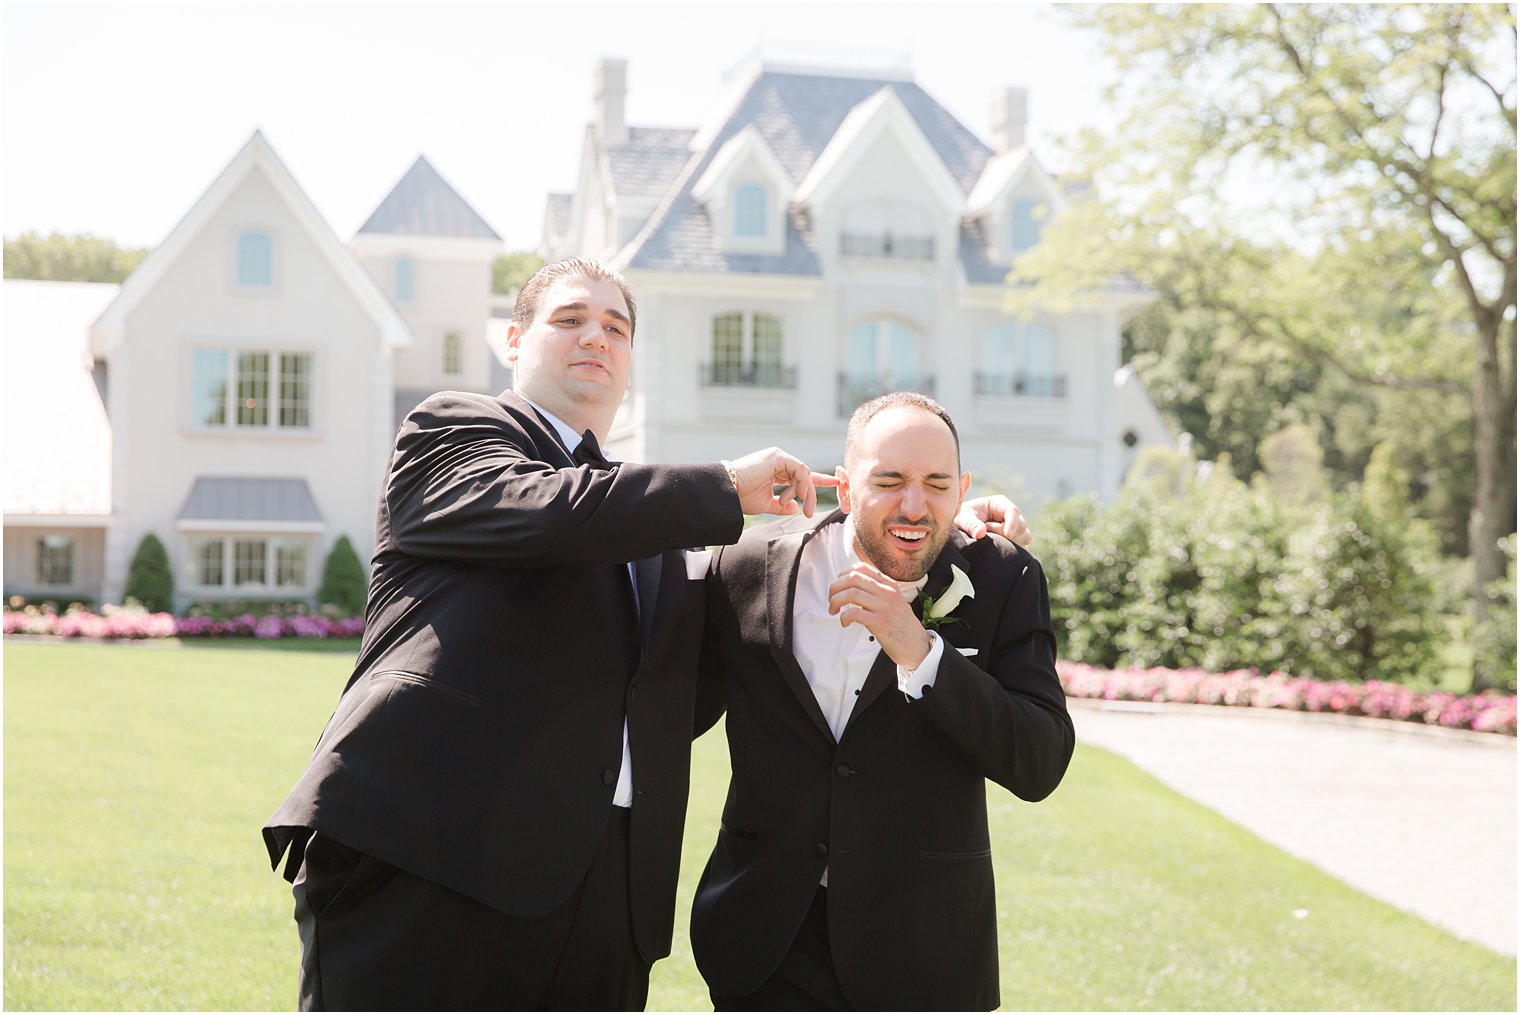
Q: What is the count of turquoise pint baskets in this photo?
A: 0